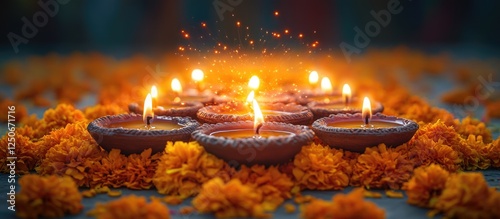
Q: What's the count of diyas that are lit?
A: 11